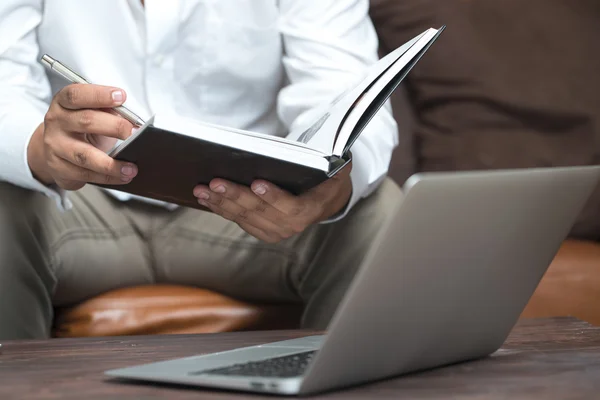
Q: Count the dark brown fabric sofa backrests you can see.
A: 1